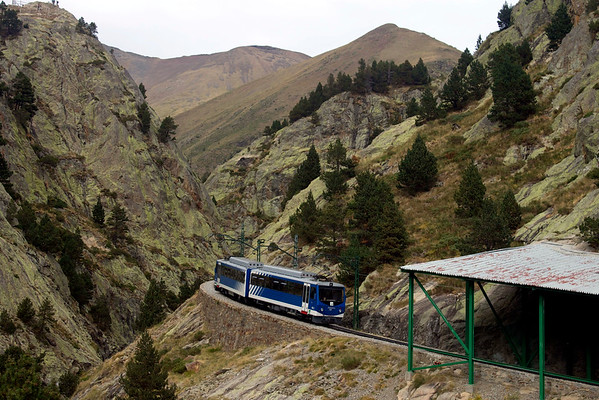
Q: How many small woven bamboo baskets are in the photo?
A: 0